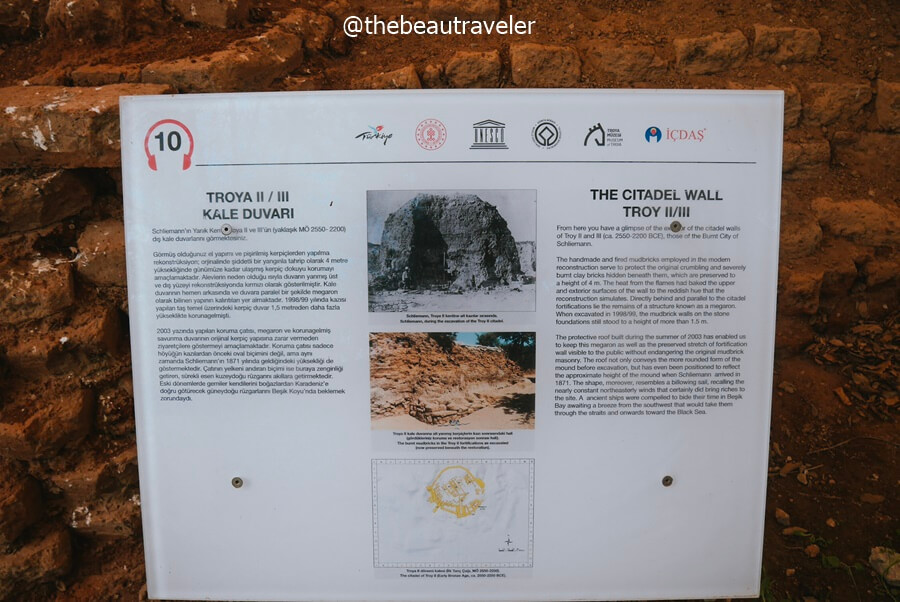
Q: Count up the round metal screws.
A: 4